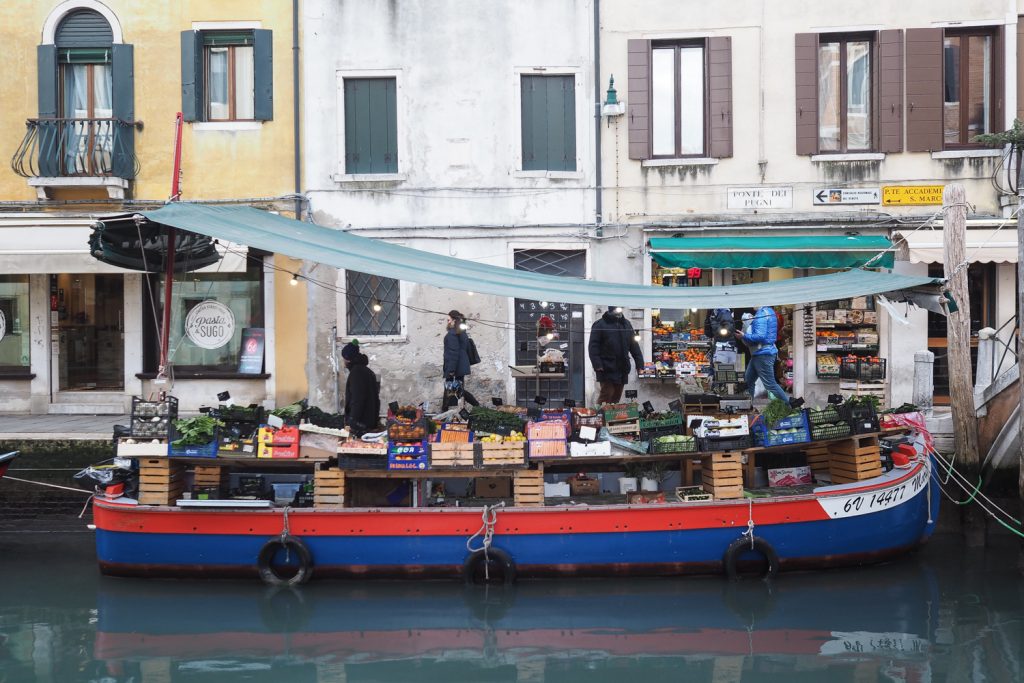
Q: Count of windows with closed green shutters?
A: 2